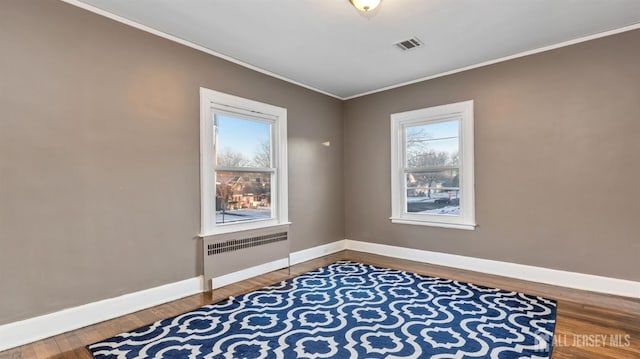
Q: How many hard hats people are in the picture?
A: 0